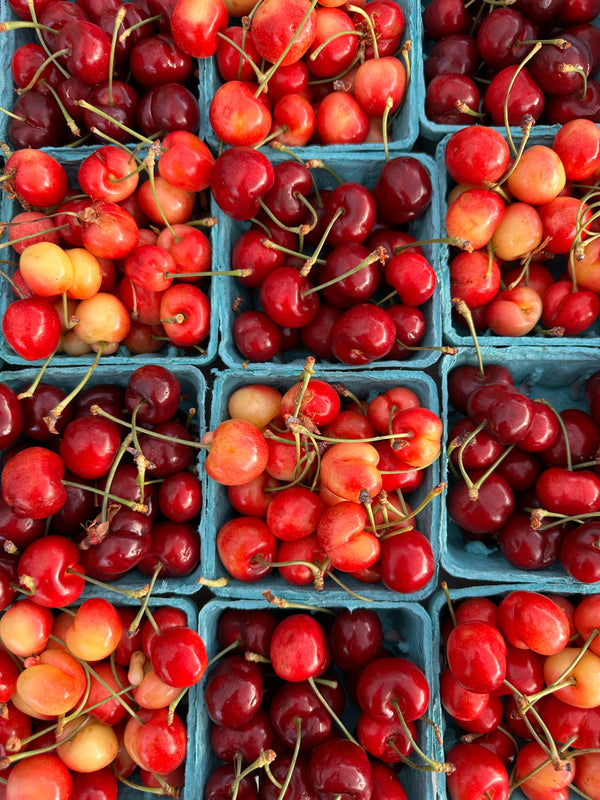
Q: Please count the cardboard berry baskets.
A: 12